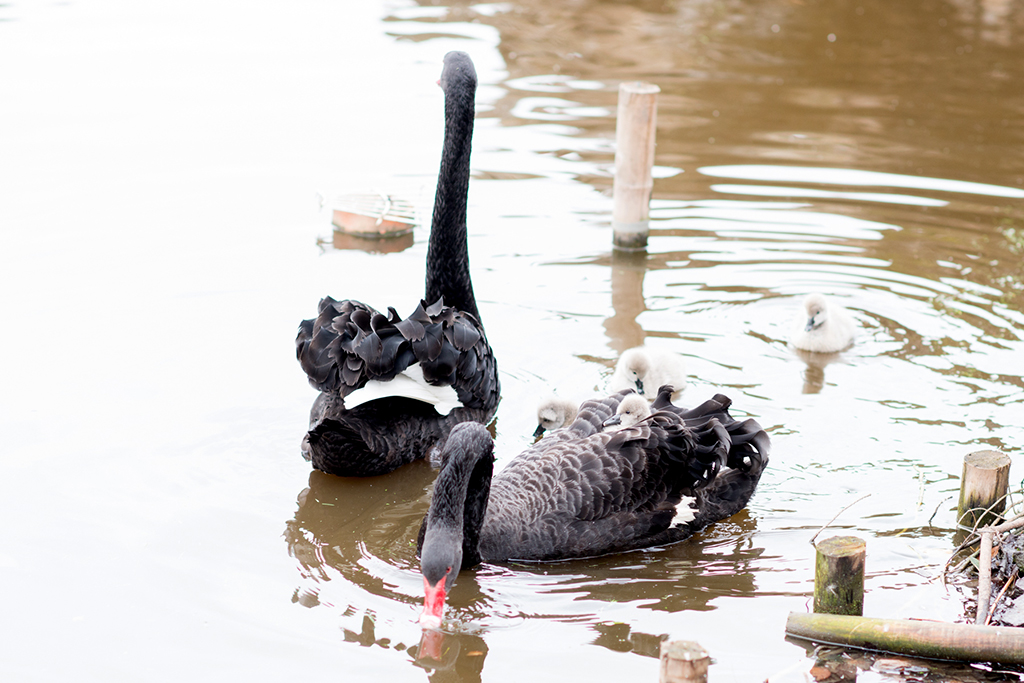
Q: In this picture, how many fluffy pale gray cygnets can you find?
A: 4